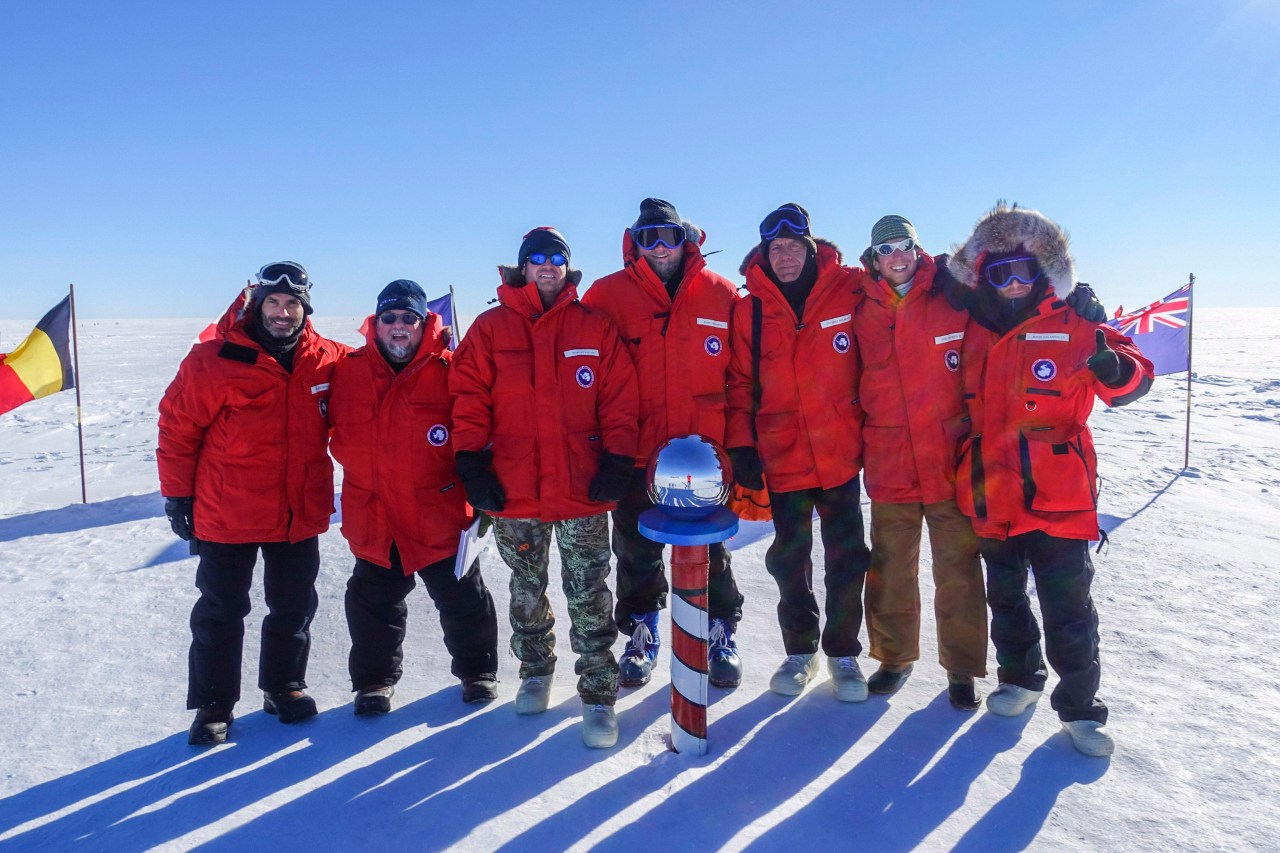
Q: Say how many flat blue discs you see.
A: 1